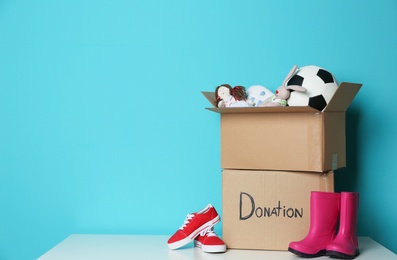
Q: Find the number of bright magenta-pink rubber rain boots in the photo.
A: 2